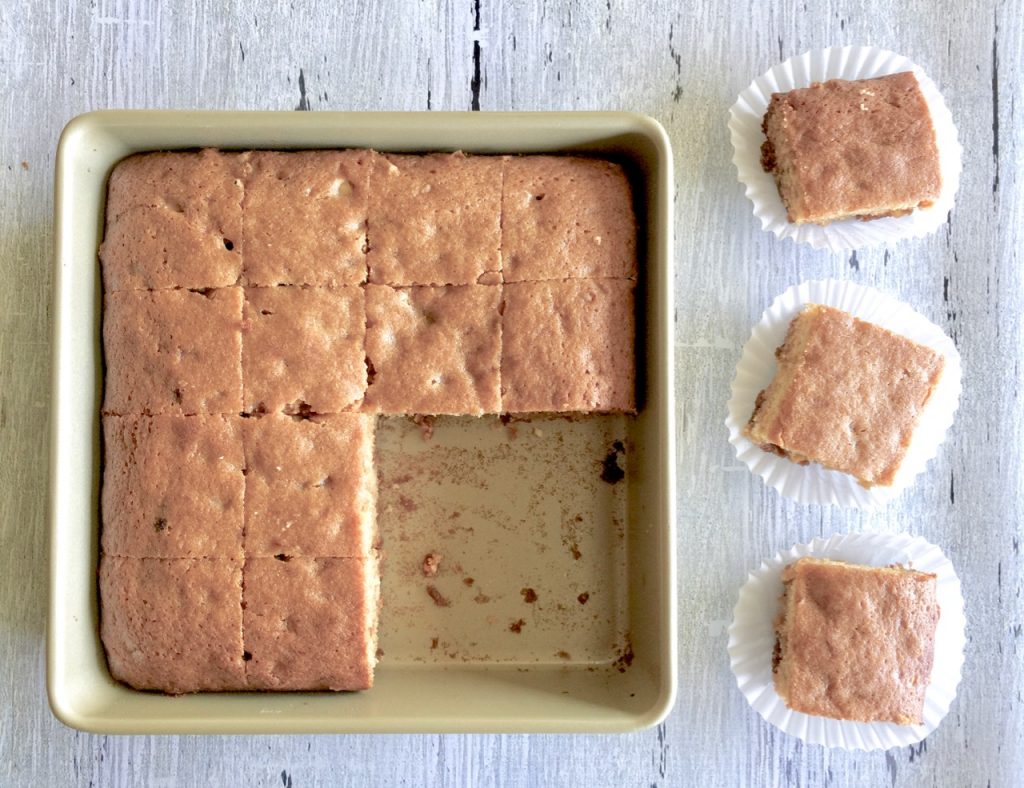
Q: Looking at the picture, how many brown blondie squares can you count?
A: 15